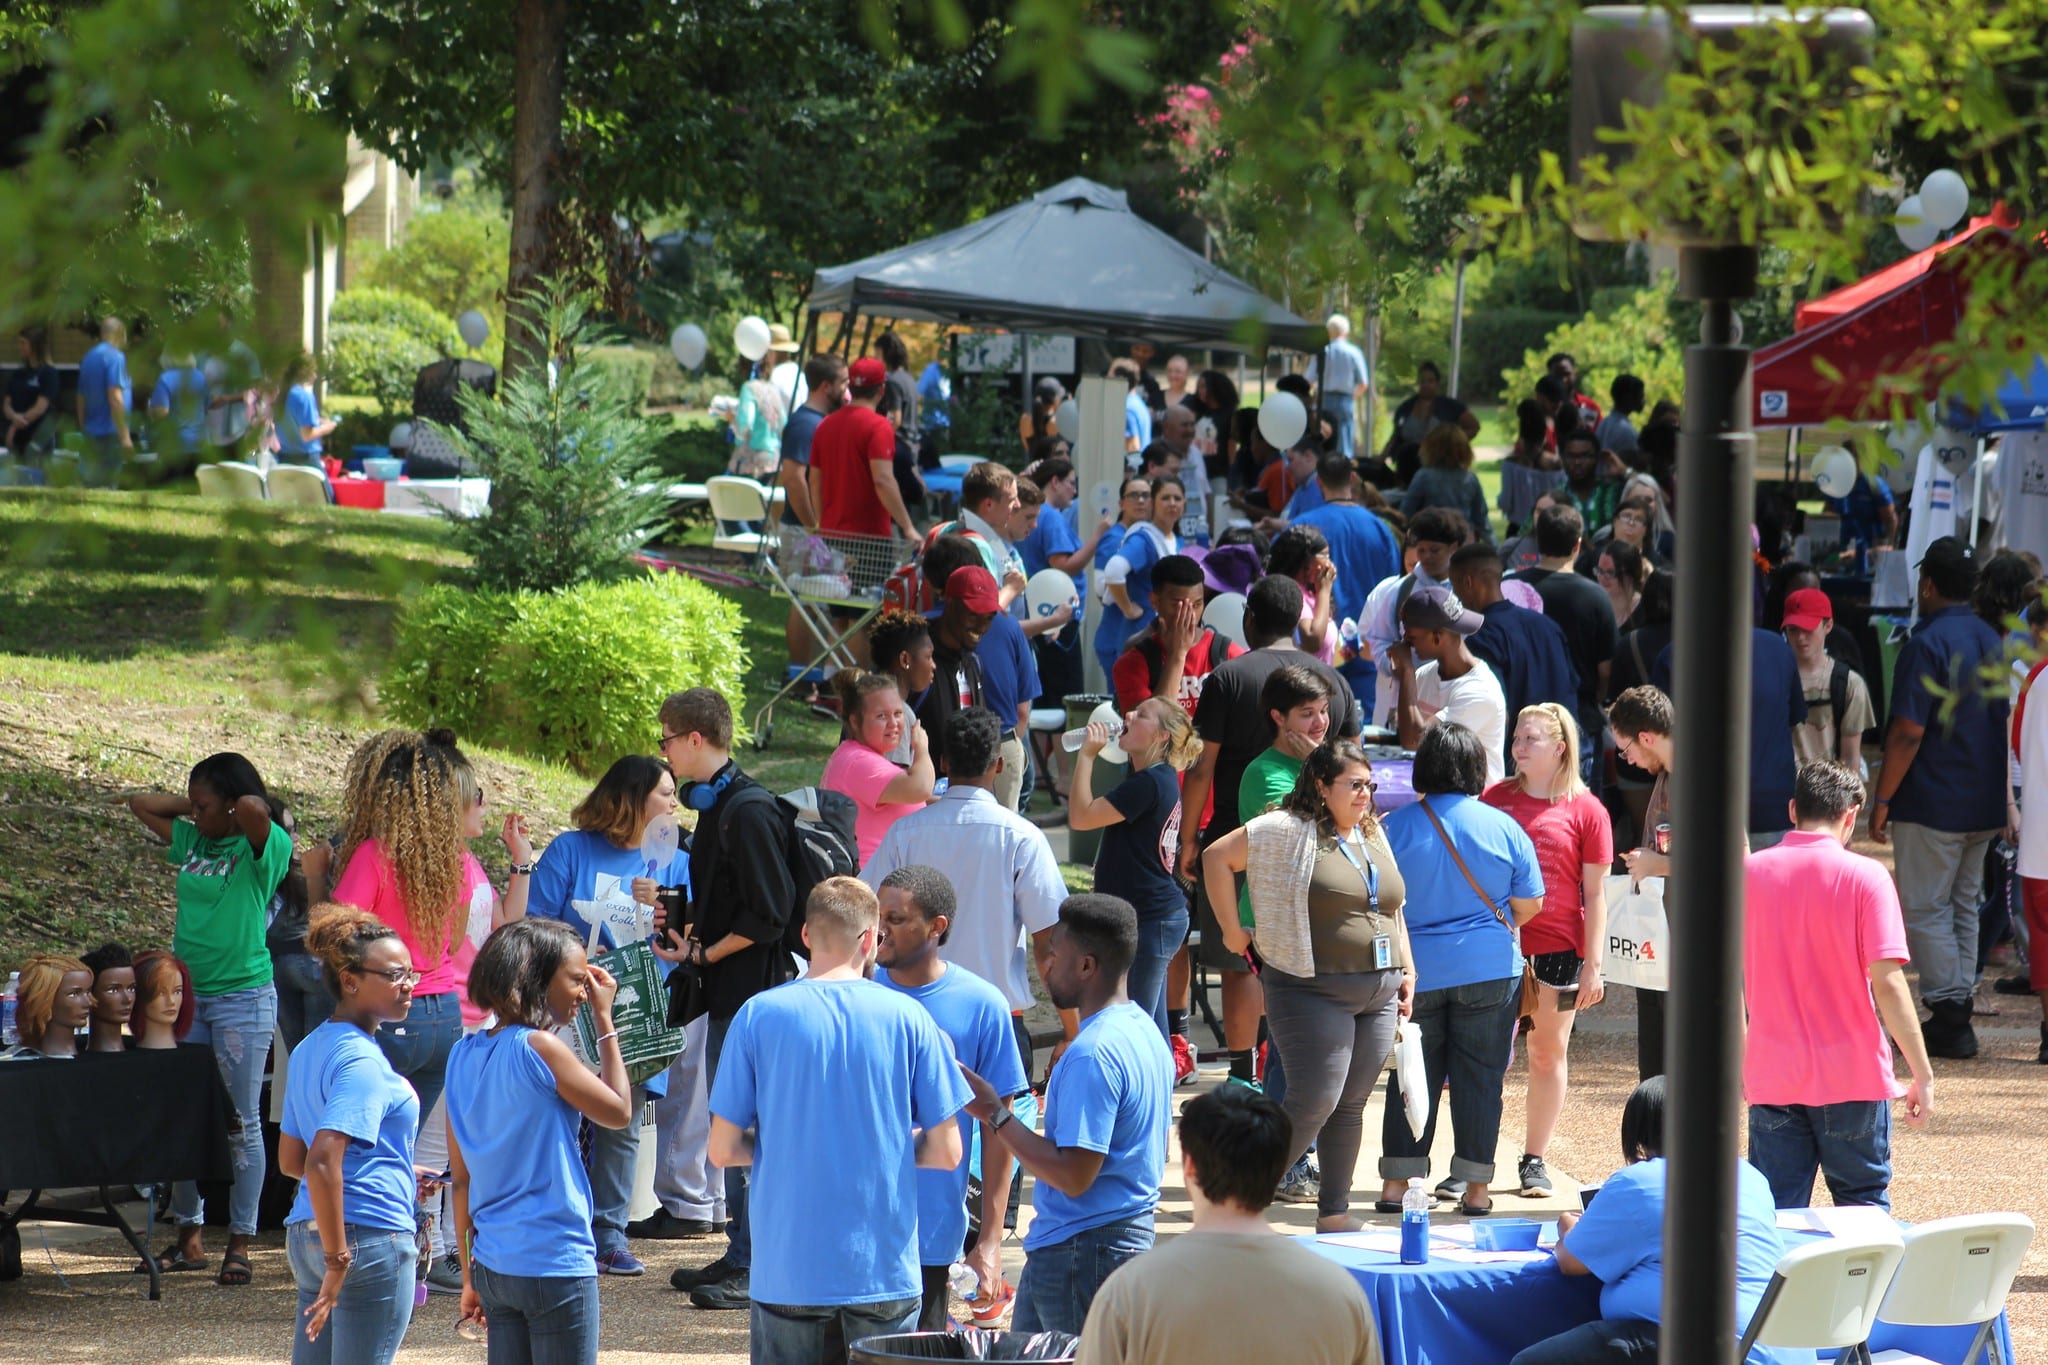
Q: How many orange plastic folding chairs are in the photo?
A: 0